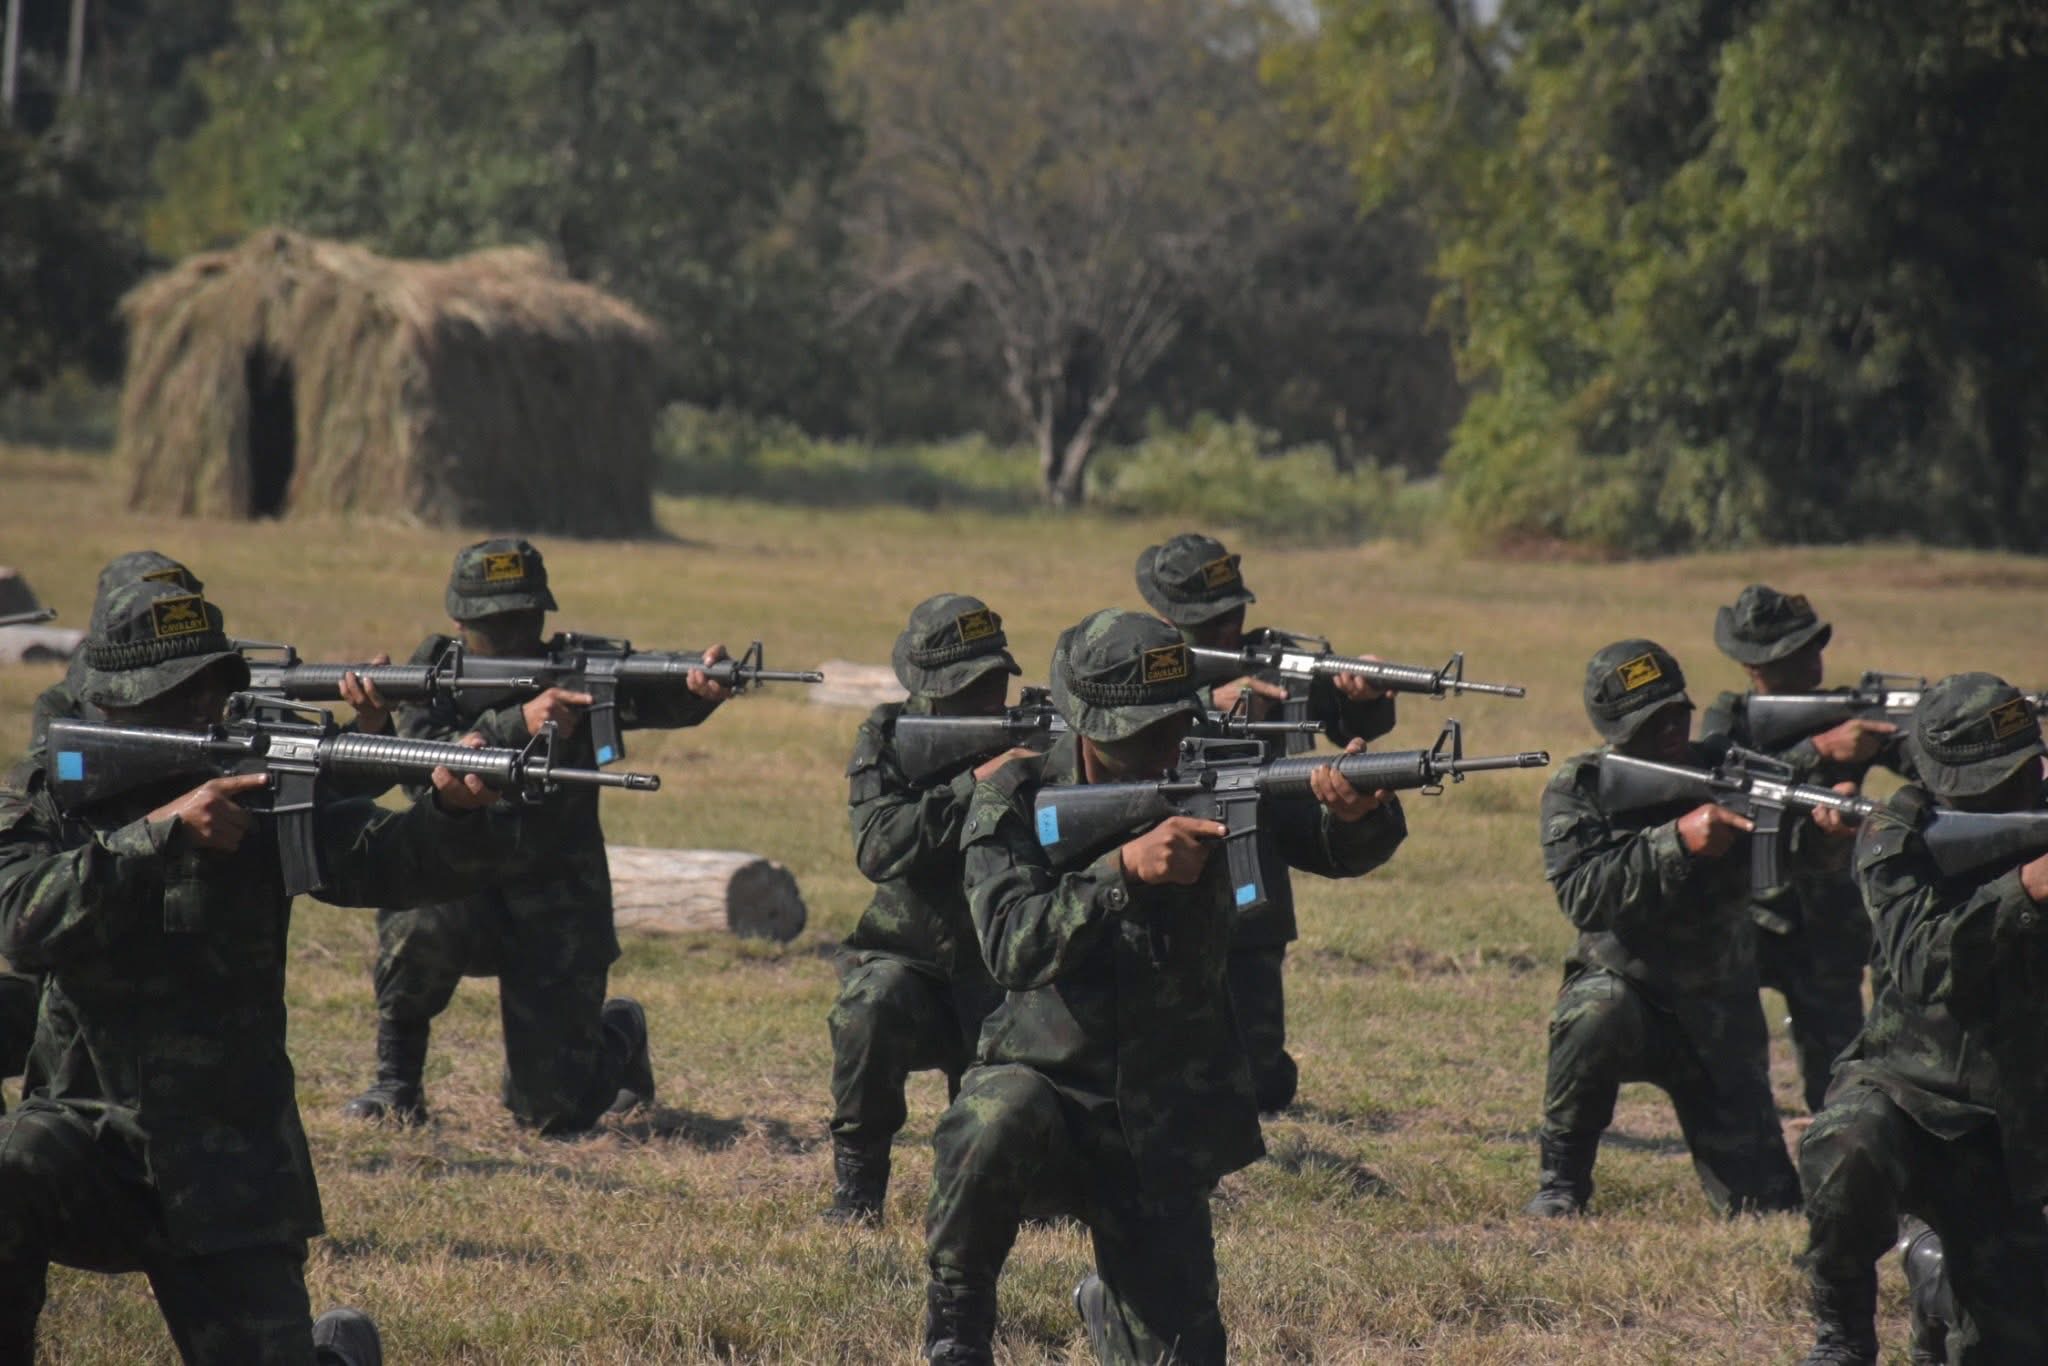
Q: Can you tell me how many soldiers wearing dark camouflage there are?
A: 9